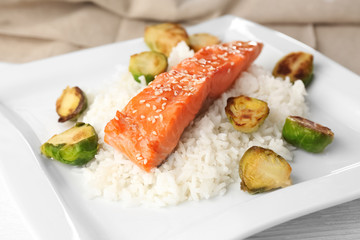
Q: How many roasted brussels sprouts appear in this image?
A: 9